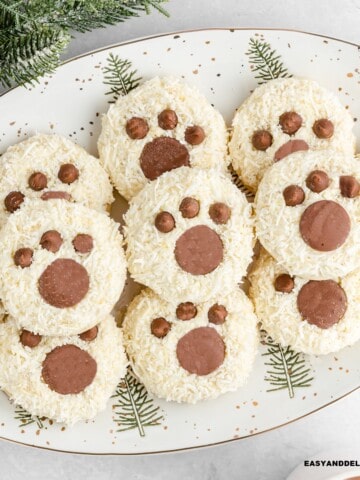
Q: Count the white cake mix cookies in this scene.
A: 9